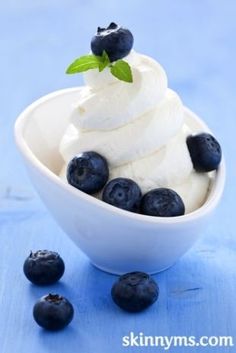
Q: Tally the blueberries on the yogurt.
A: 5